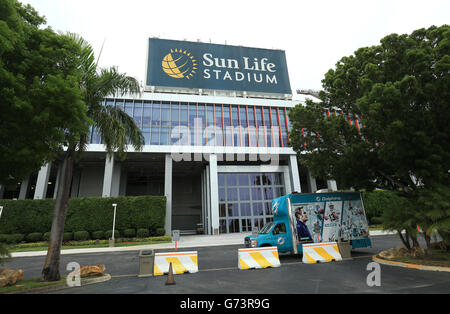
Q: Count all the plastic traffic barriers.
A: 3